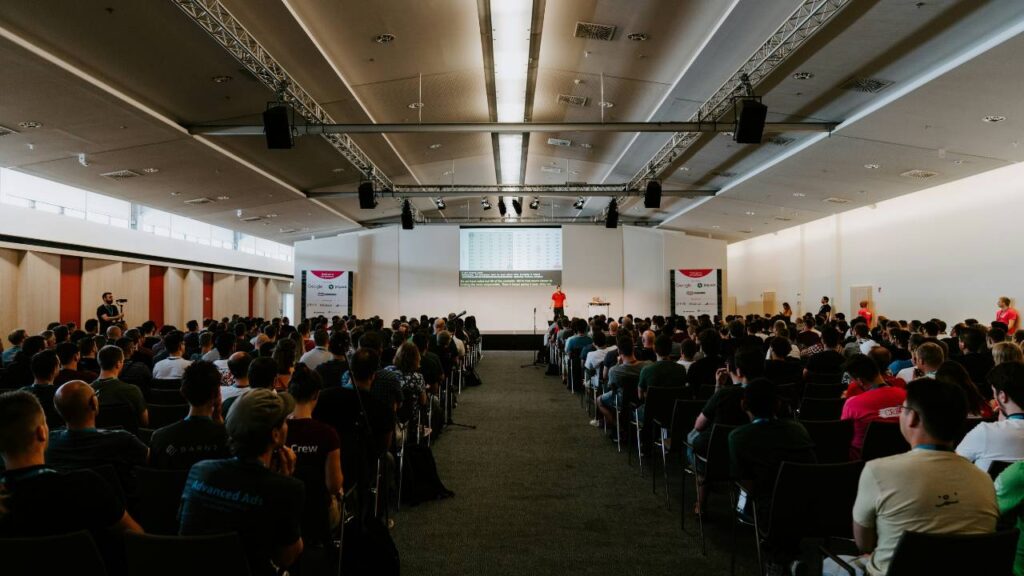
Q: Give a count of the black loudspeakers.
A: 6